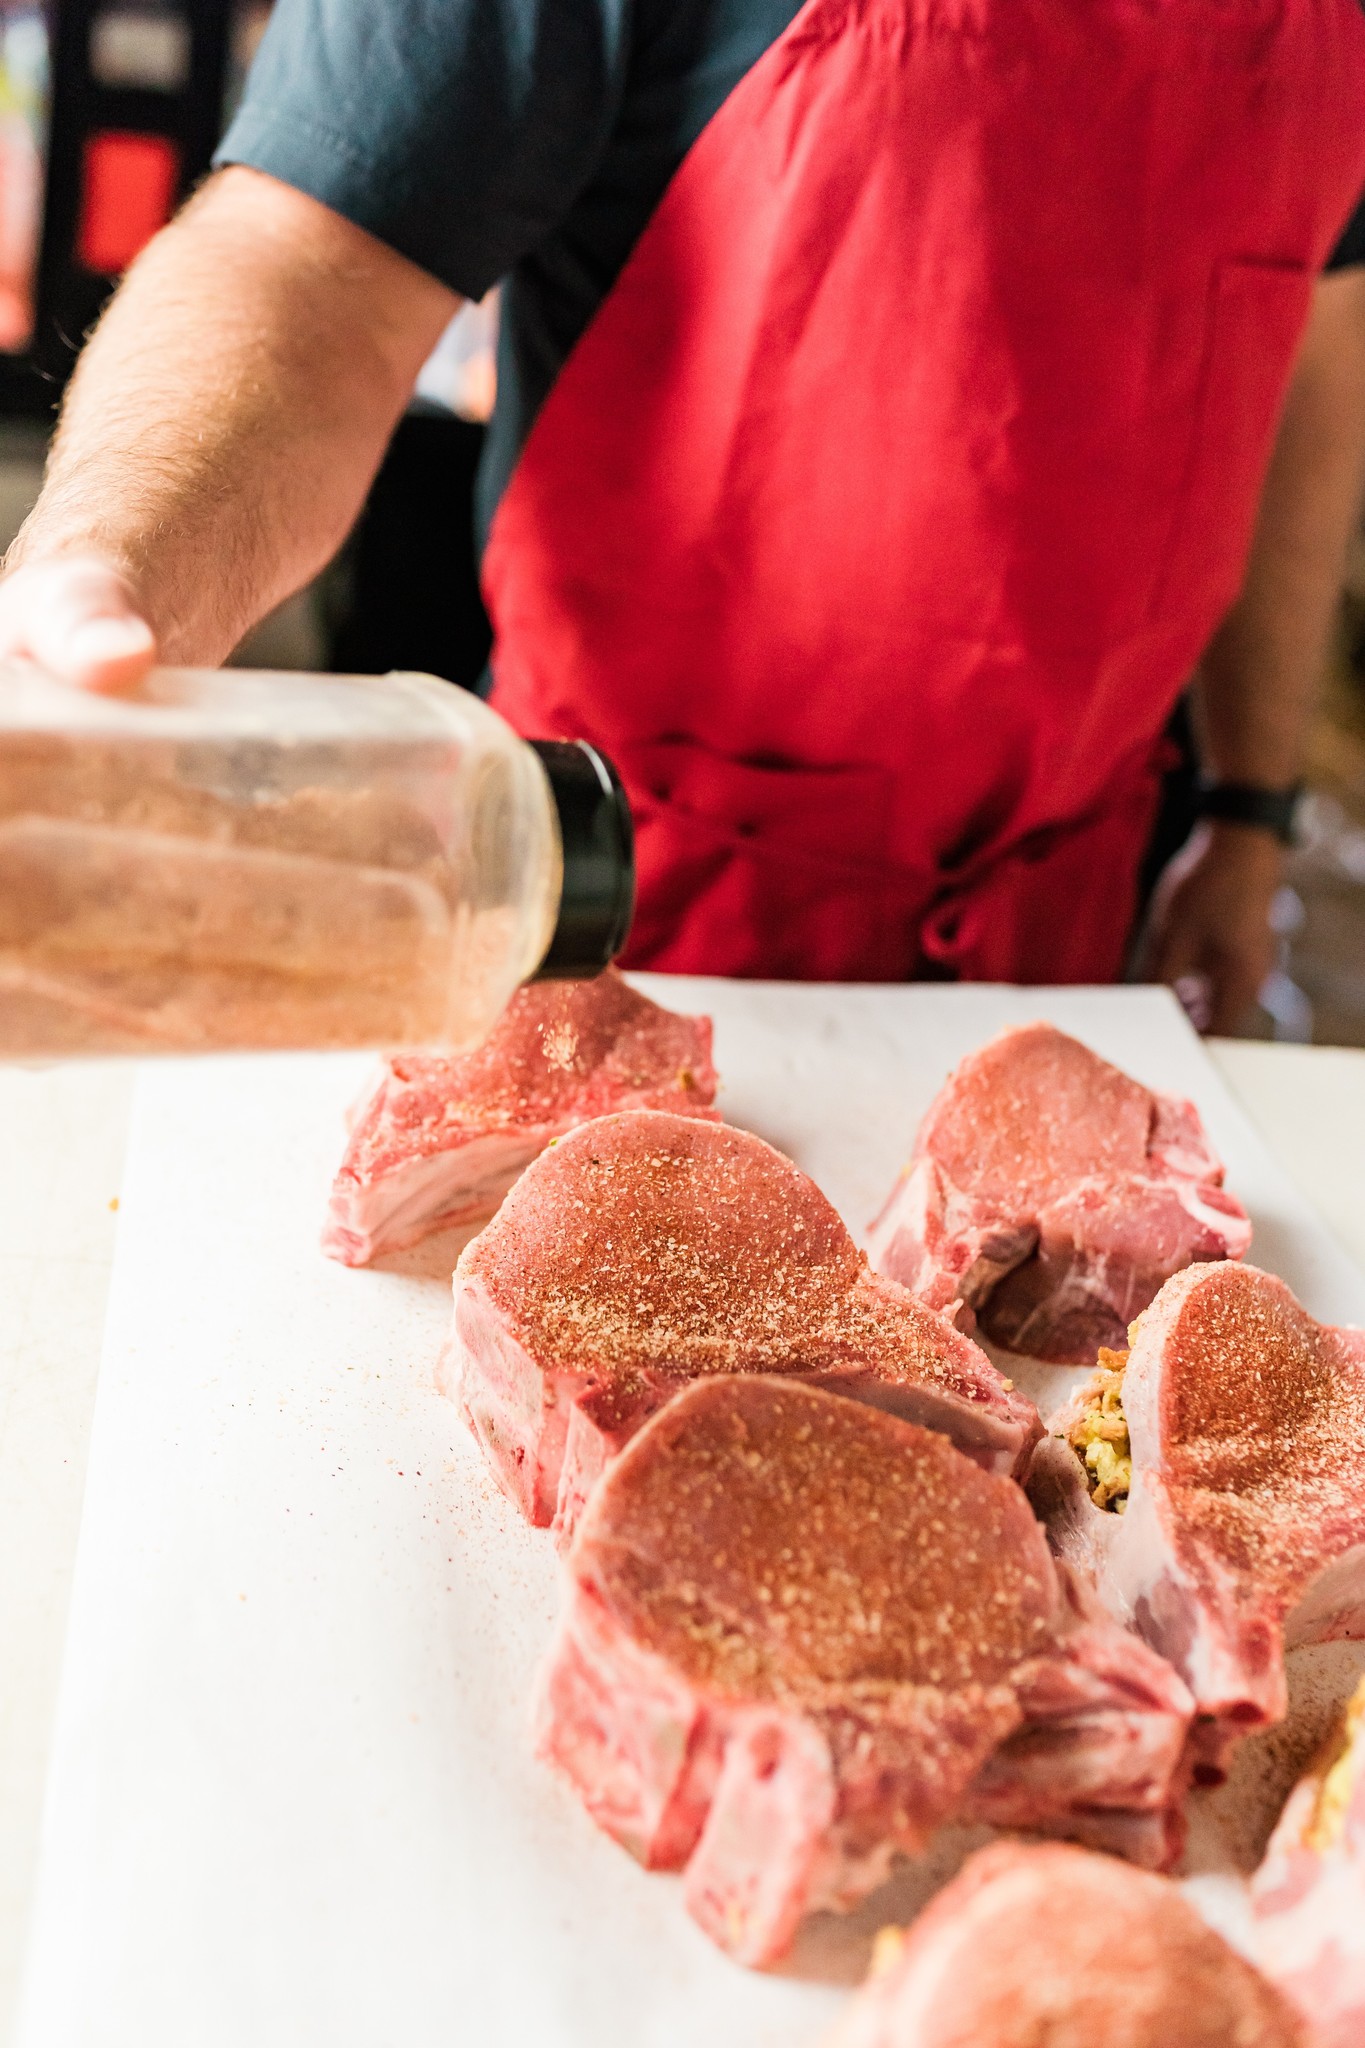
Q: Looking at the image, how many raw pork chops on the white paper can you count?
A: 7